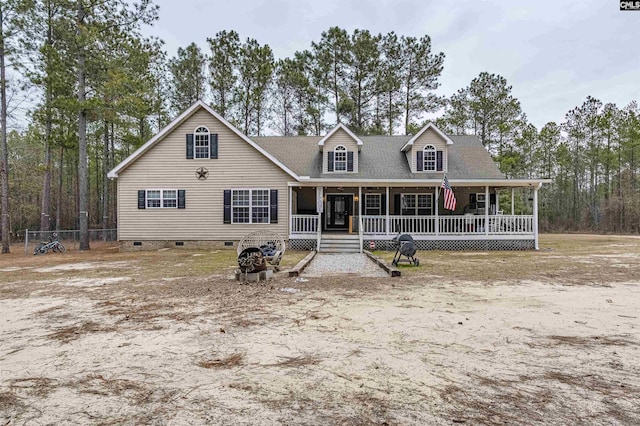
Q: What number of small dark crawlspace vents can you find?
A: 3